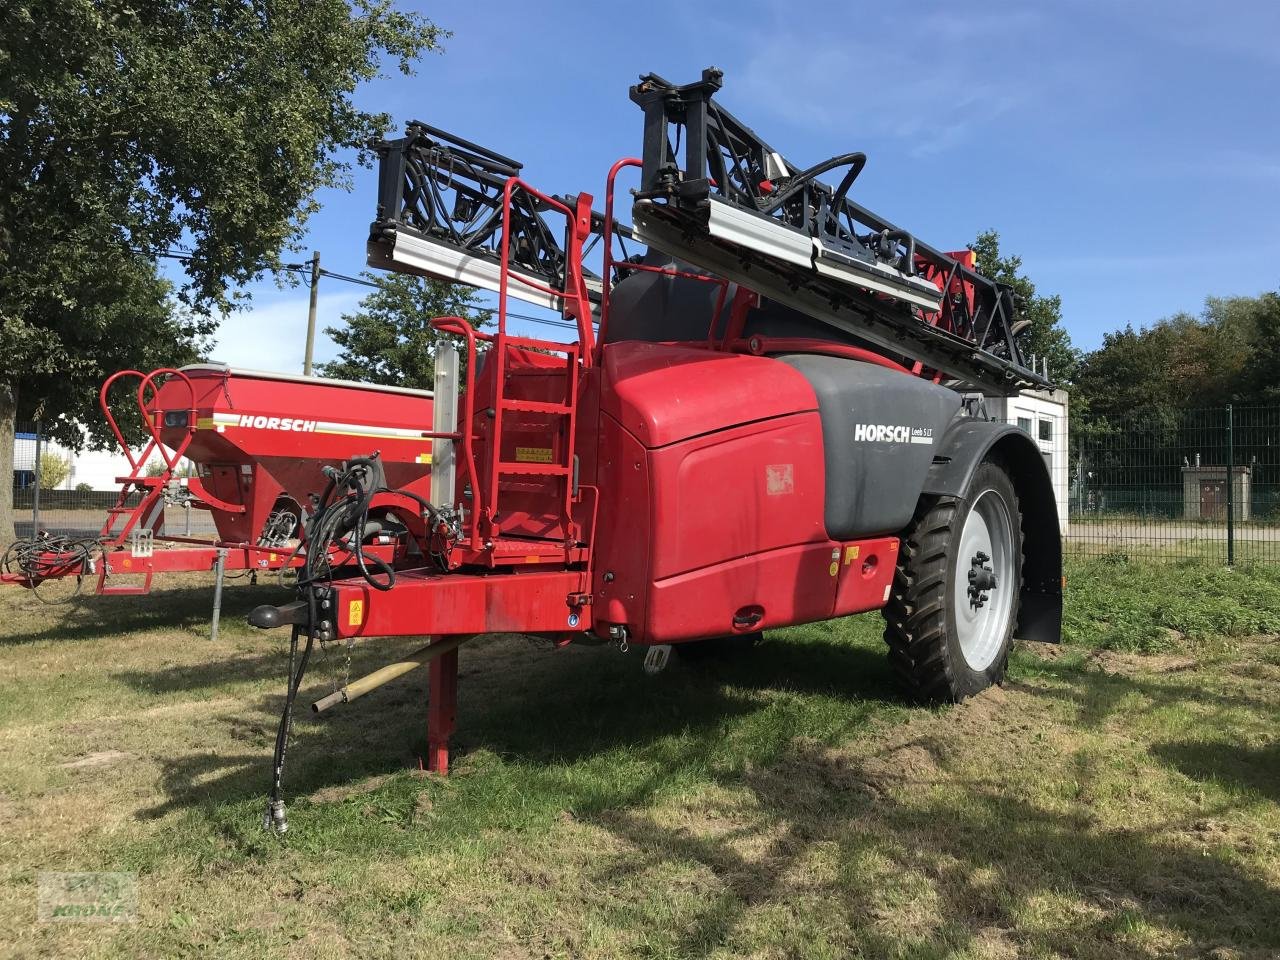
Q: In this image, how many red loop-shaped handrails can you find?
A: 2